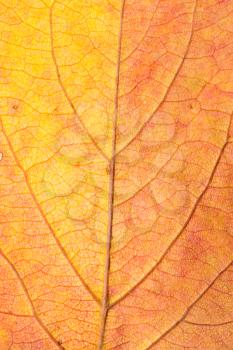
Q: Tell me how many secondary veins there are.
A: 6